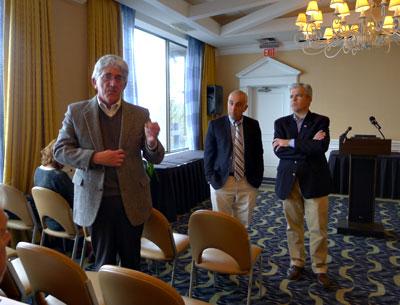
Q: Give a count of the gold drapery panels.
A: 3